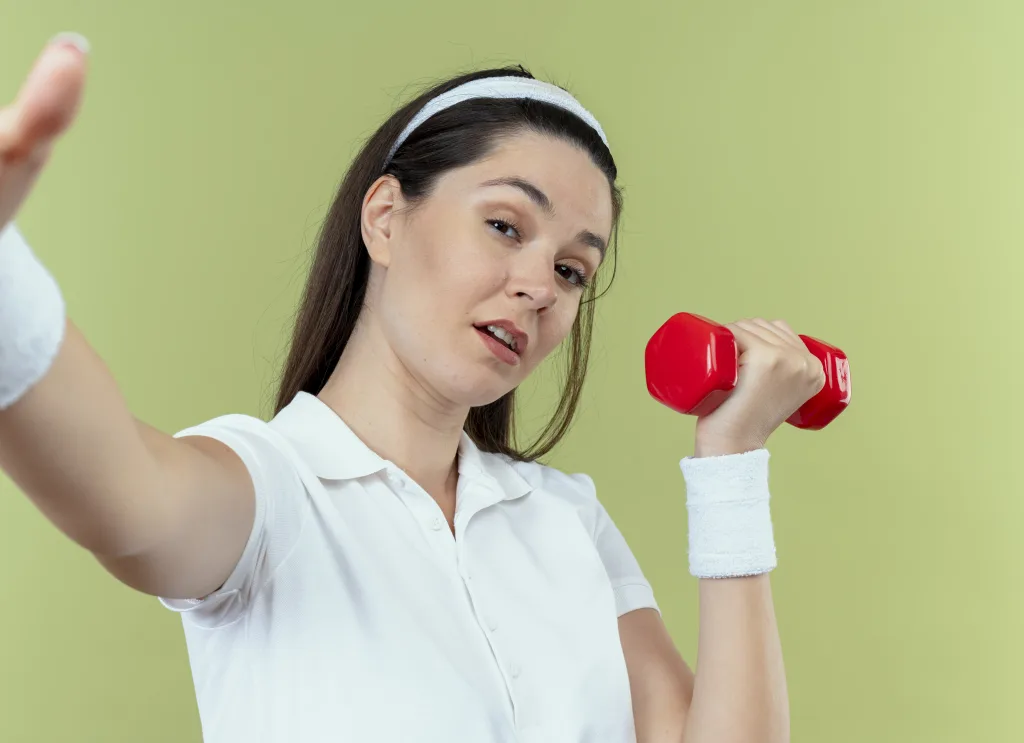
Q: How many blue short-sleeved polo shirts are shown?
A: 0